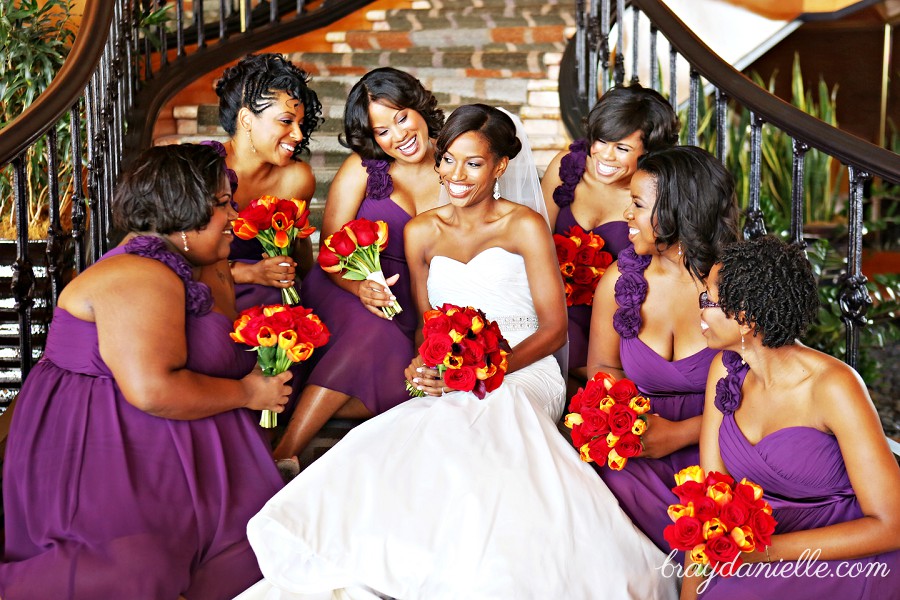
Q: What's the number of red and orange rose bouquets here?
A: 7